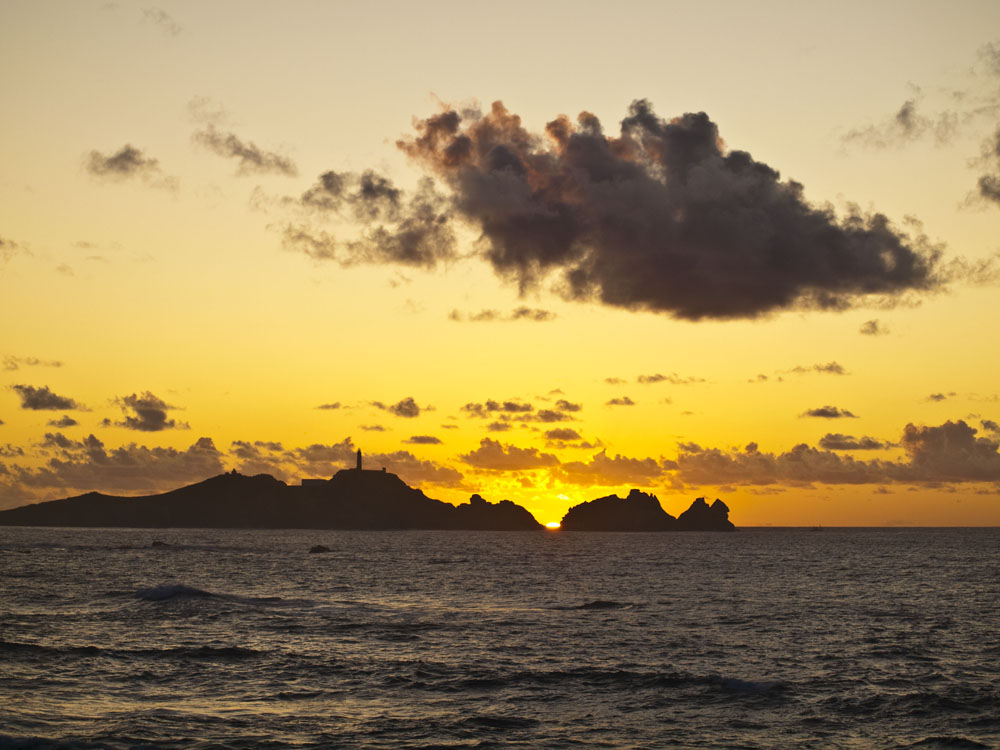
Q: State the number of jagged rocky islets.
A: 2